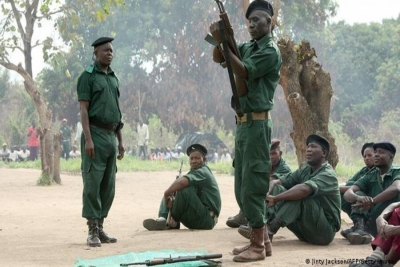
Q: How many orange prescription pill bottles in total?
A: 0